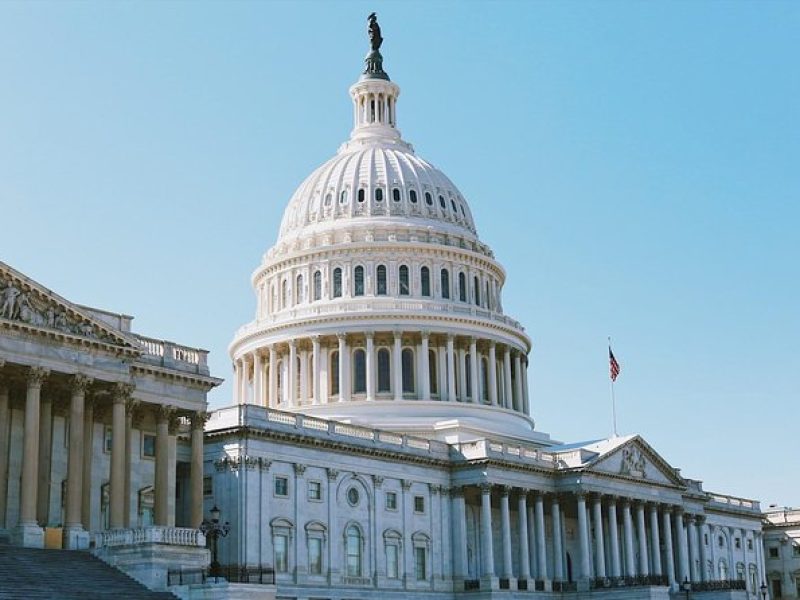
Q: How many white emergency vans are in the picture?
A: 0